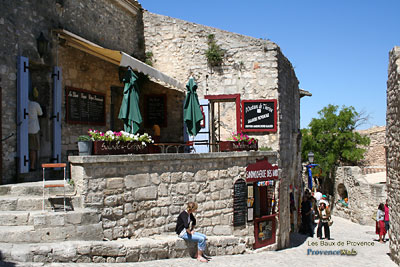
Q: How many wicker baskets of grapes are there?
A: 0